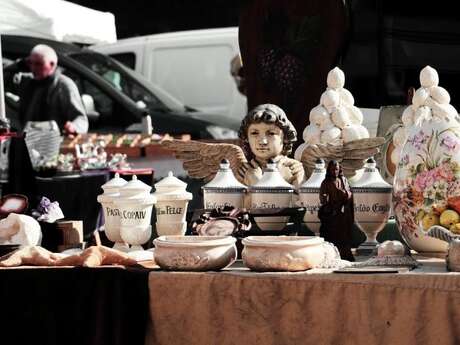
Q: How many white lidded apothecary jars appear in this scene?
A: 7